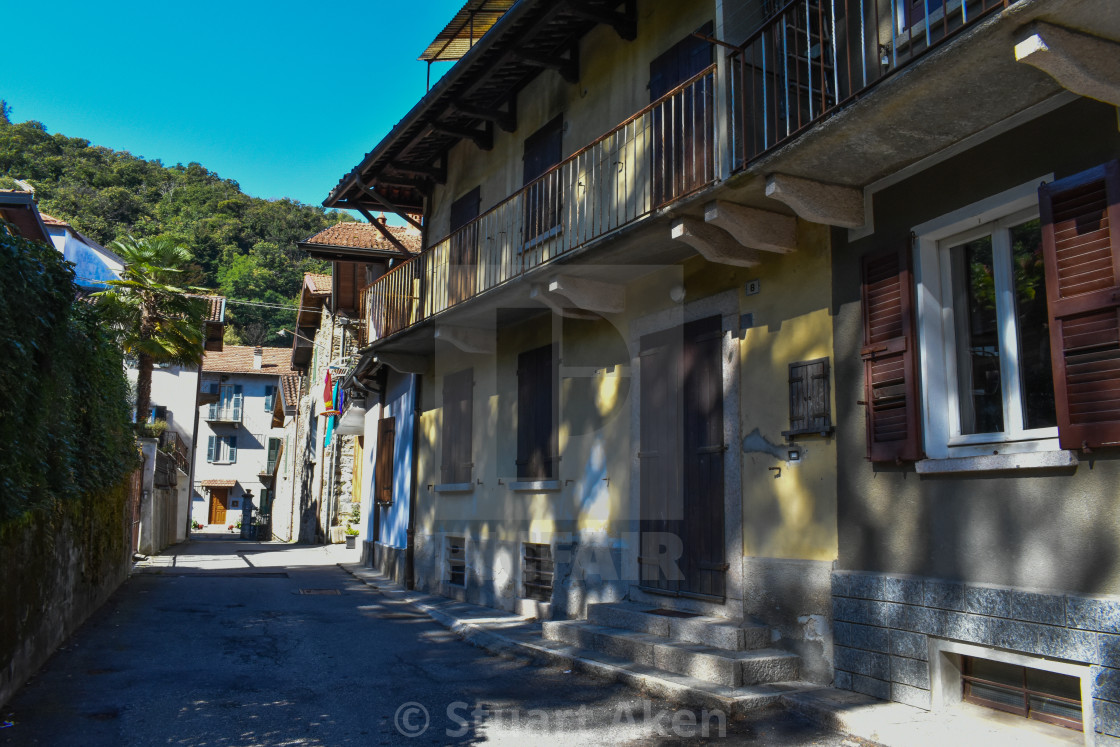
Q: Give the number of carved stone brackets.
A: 8